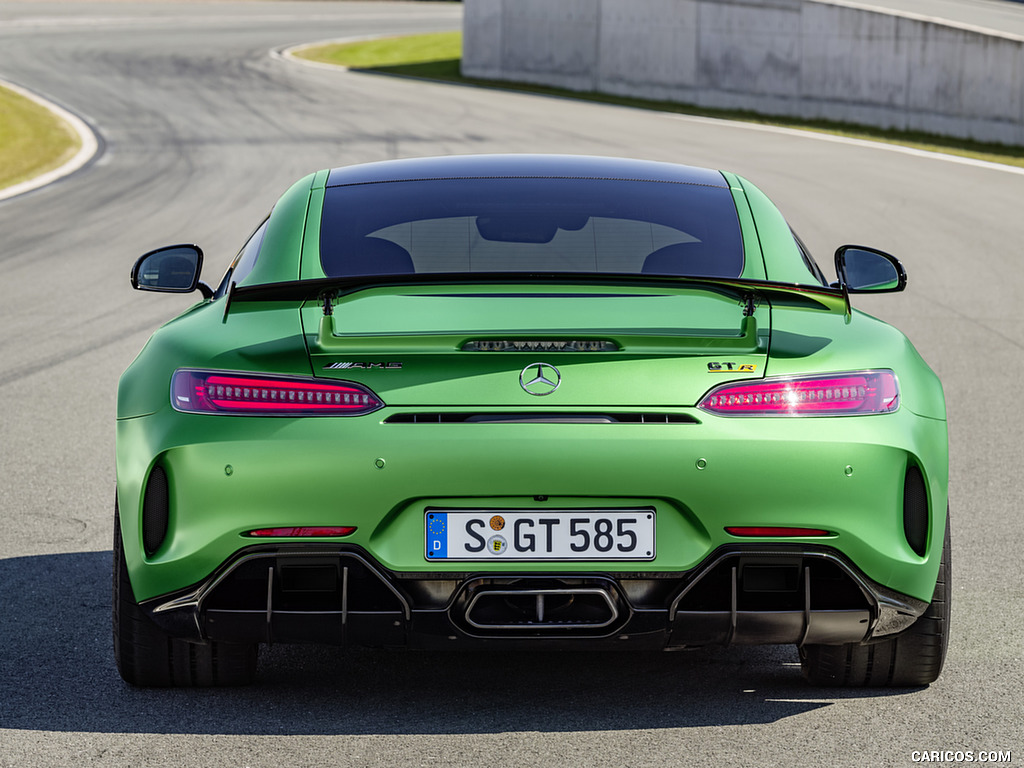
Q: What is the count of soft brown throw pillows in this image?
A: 0